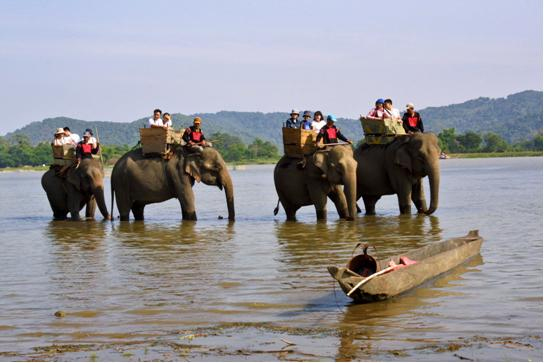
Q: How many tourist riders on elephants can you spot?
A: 10